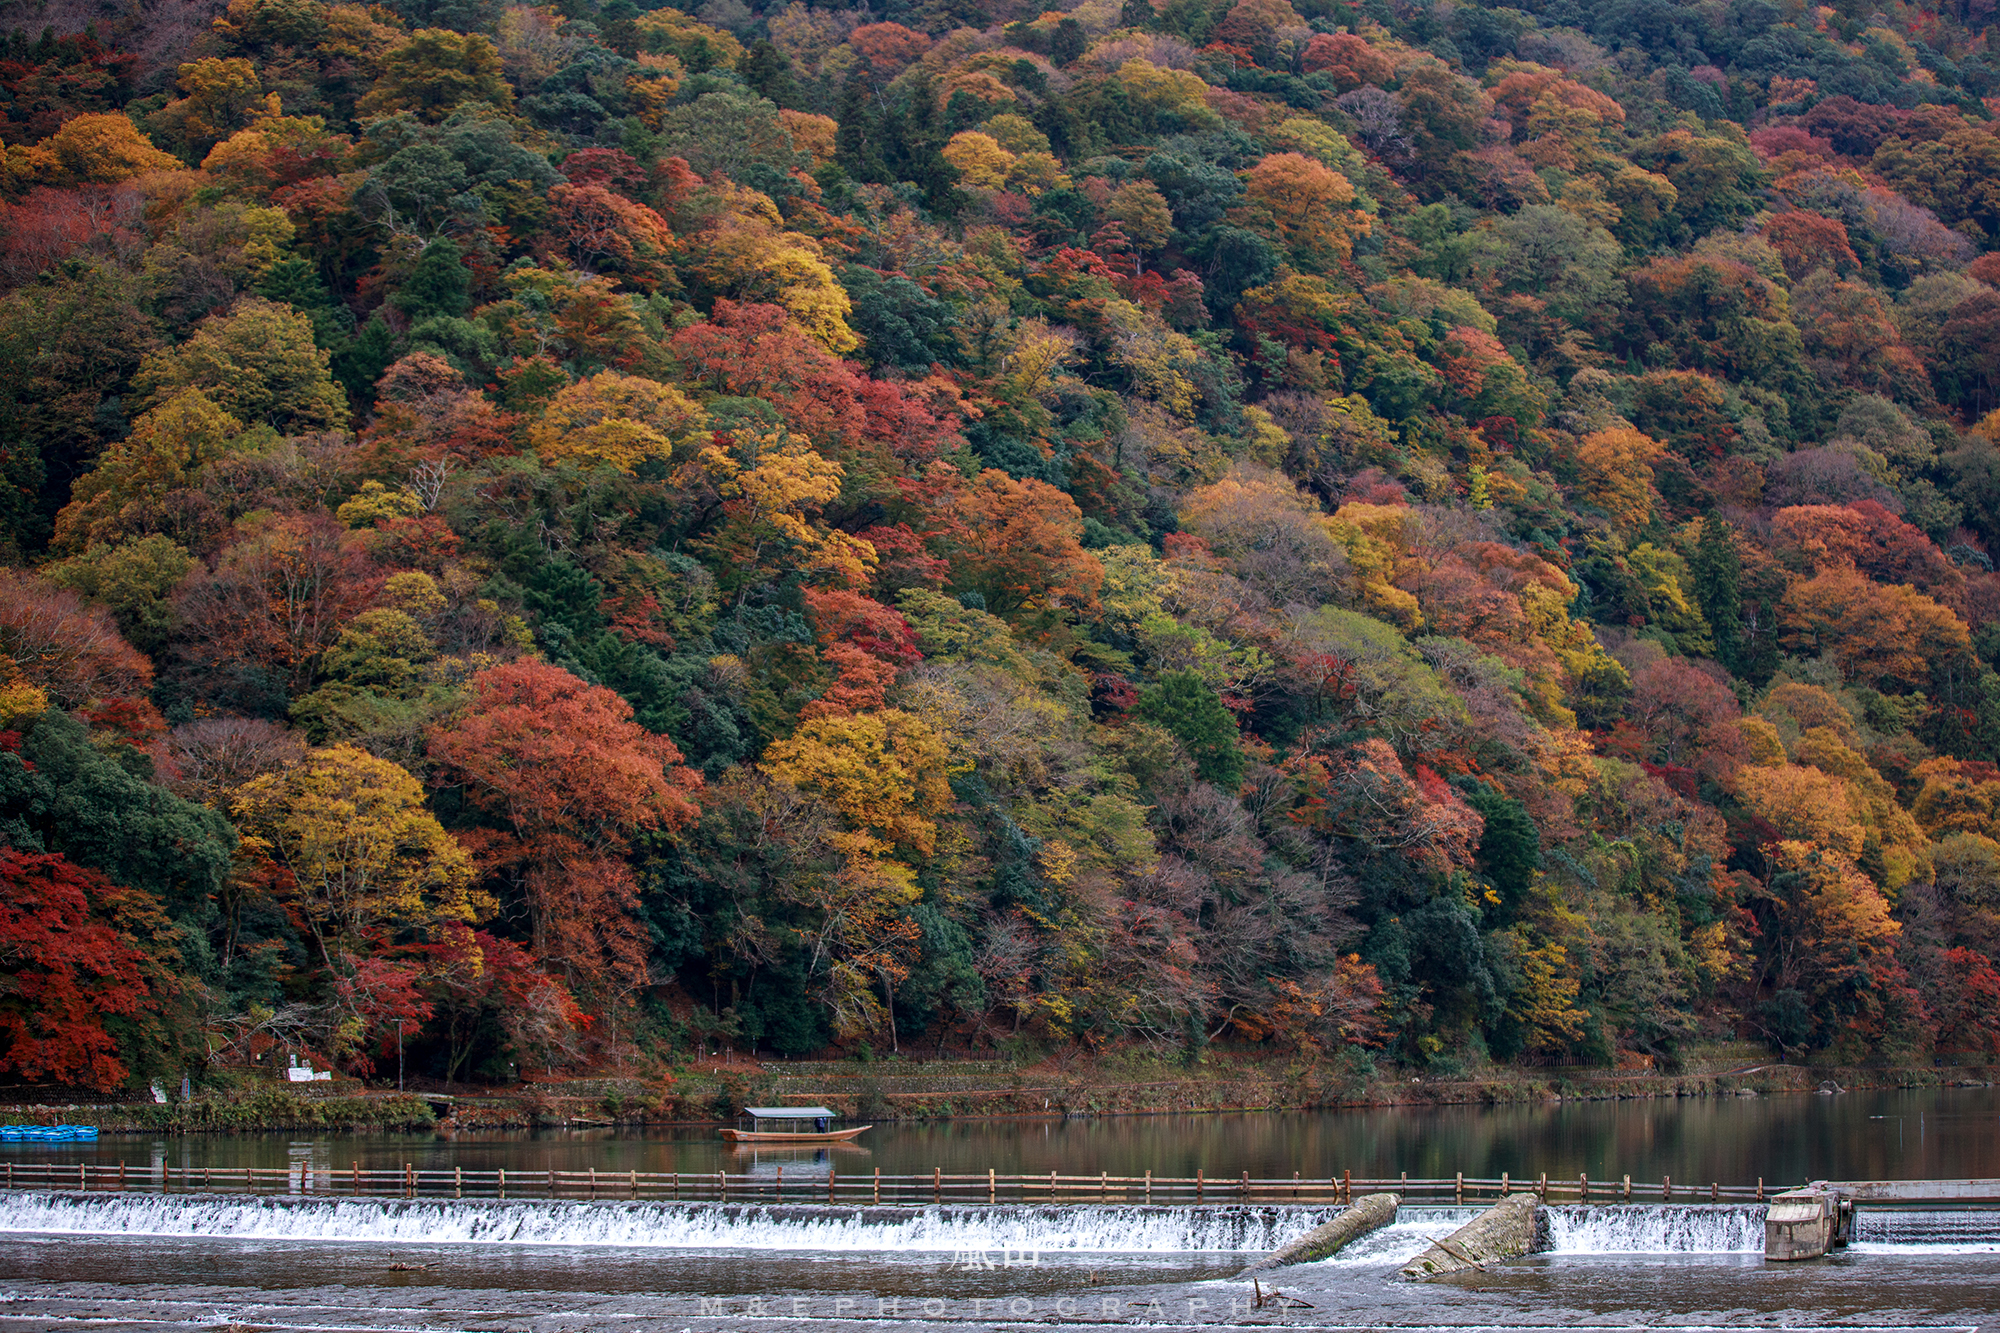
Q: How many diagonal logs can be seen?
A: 2